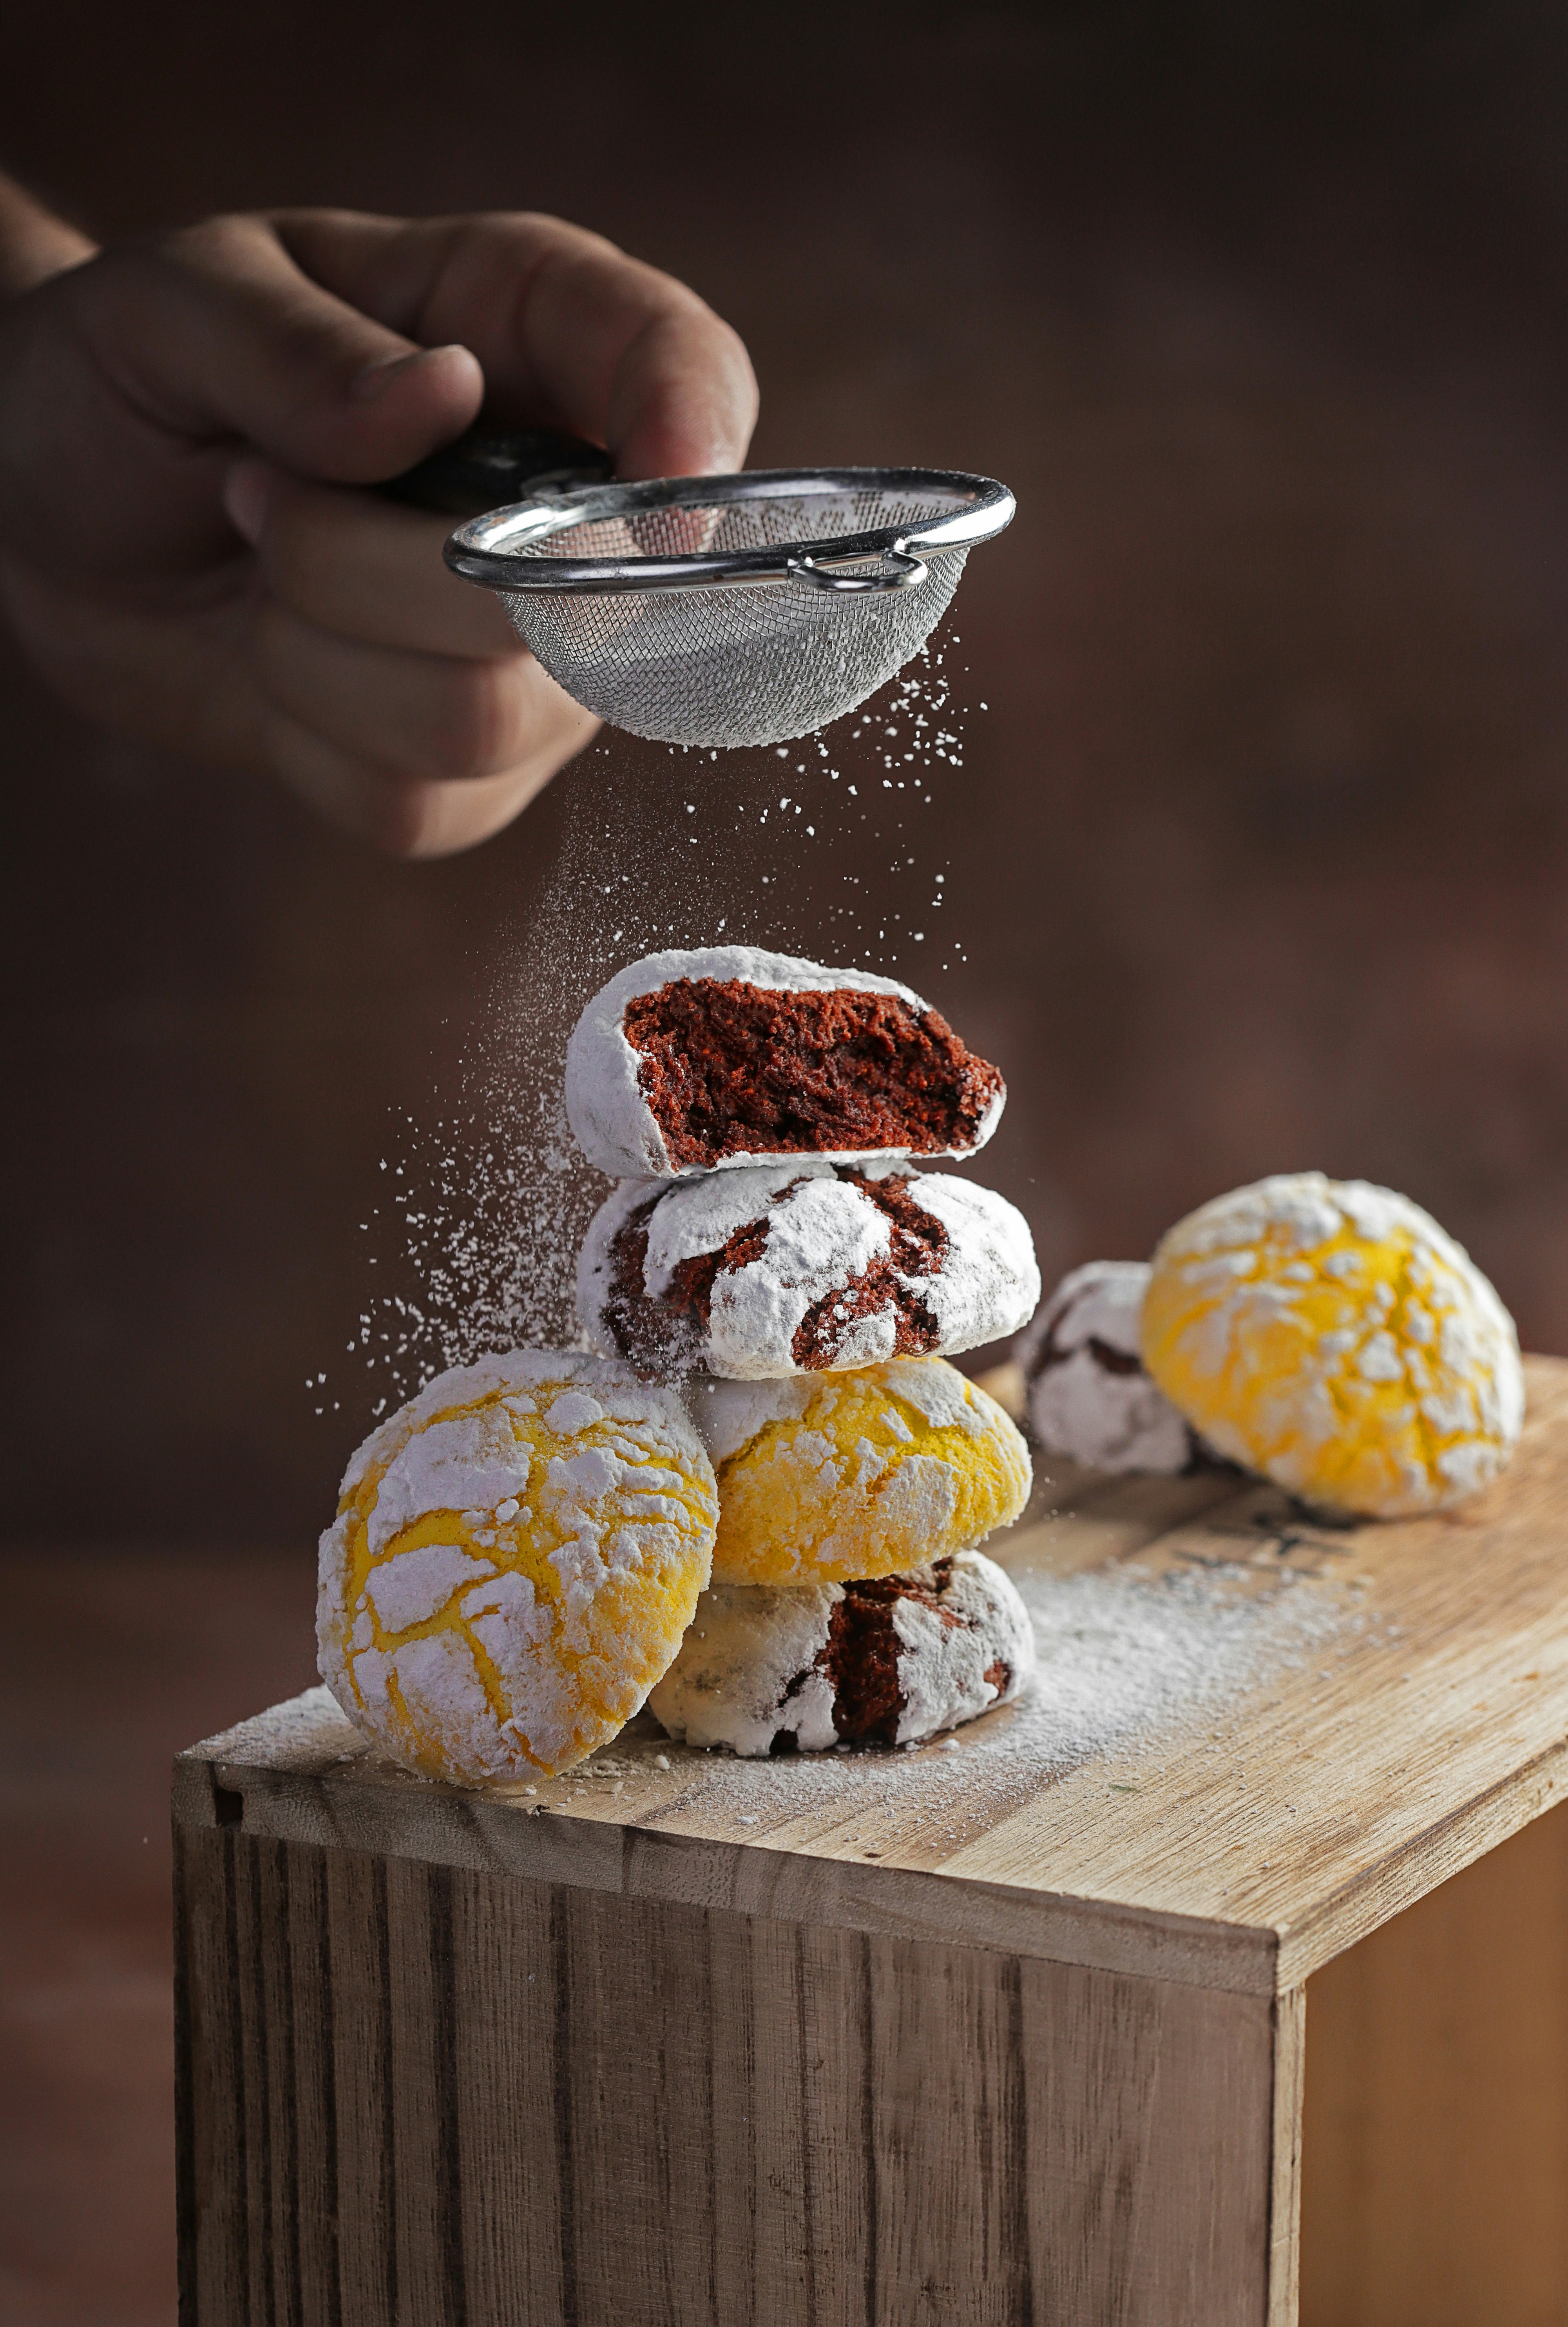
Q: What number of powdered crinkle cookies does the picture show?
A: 7